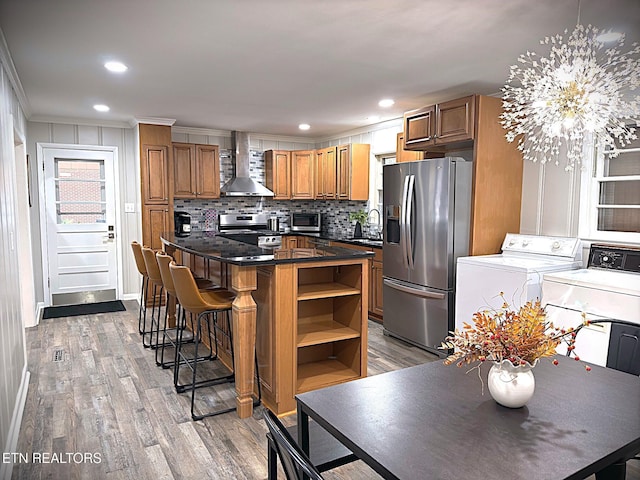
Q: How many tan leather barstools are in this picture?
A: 4